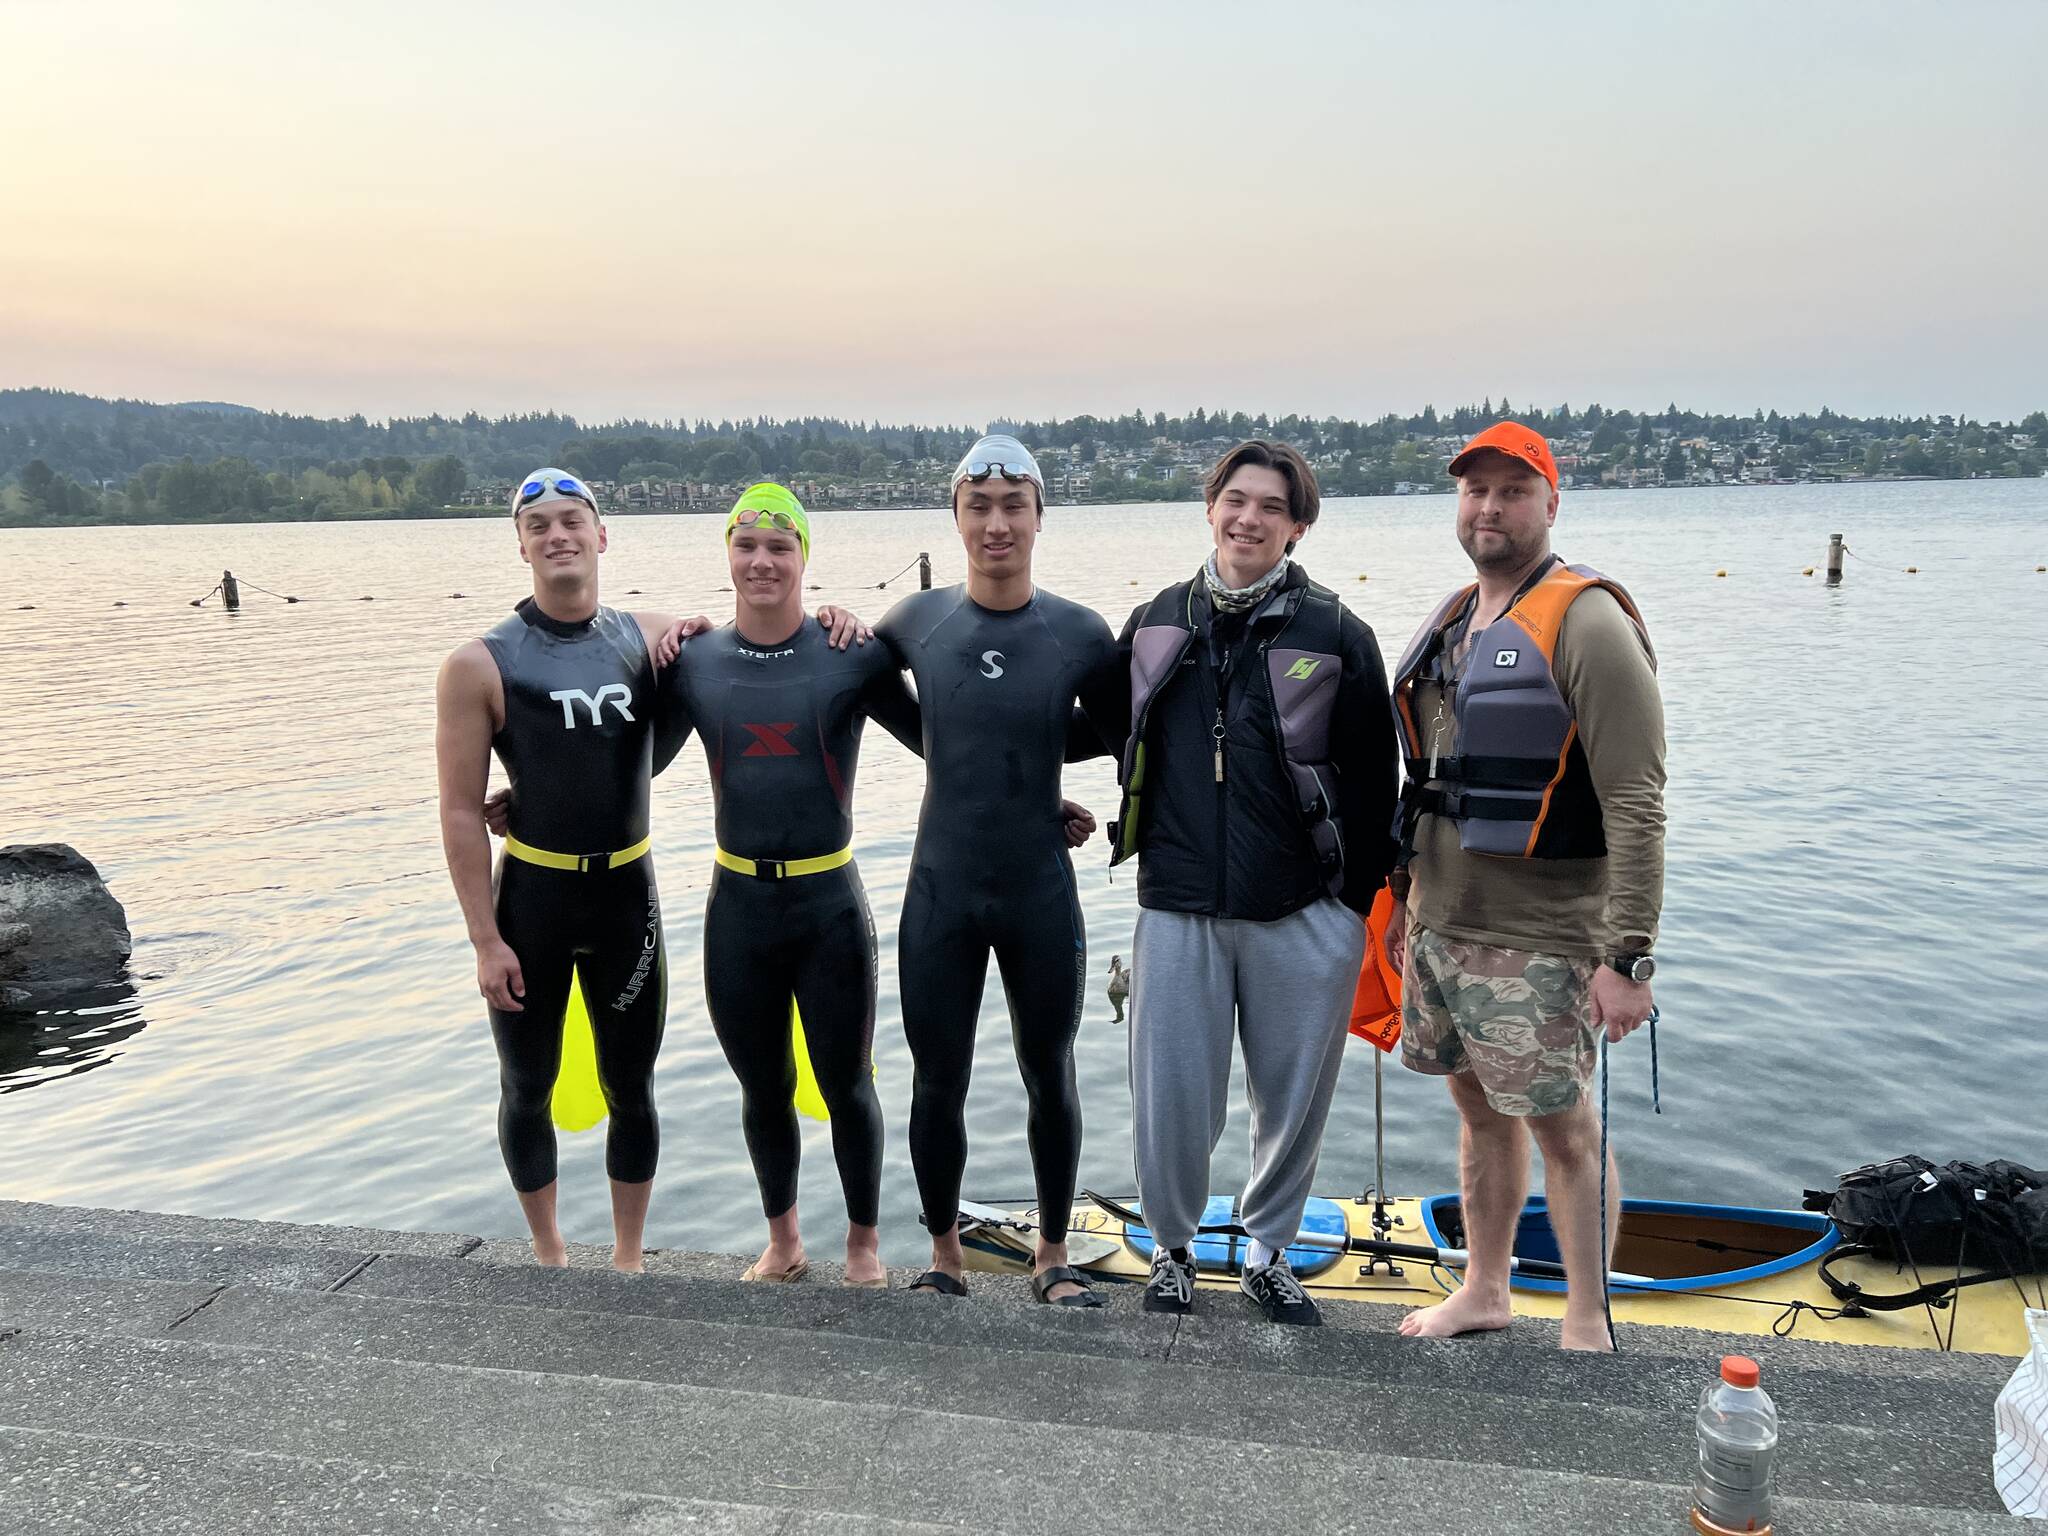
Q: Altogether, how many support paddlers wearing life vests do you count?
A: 2